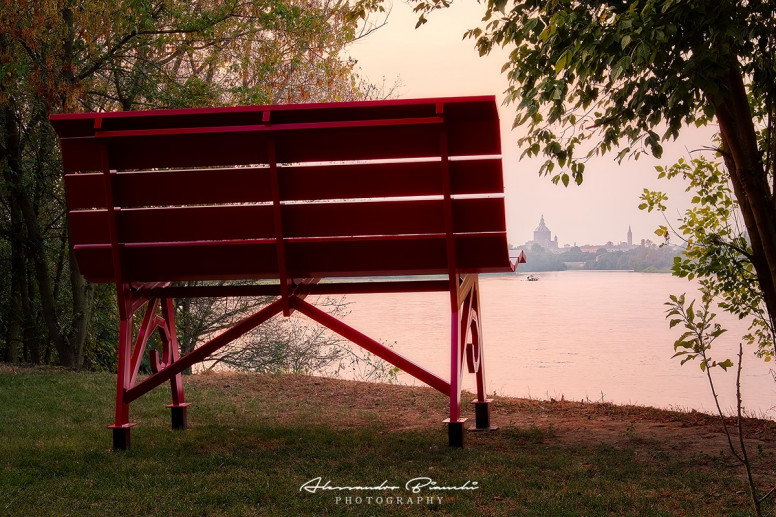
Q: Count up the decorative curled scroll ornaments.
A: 2